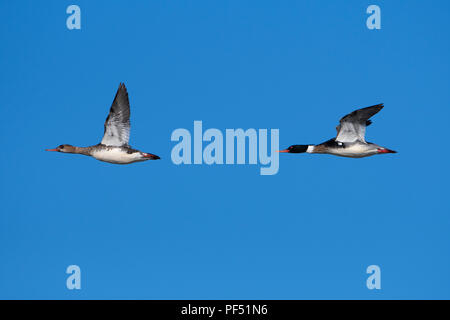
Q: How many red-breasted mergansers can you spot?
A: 2